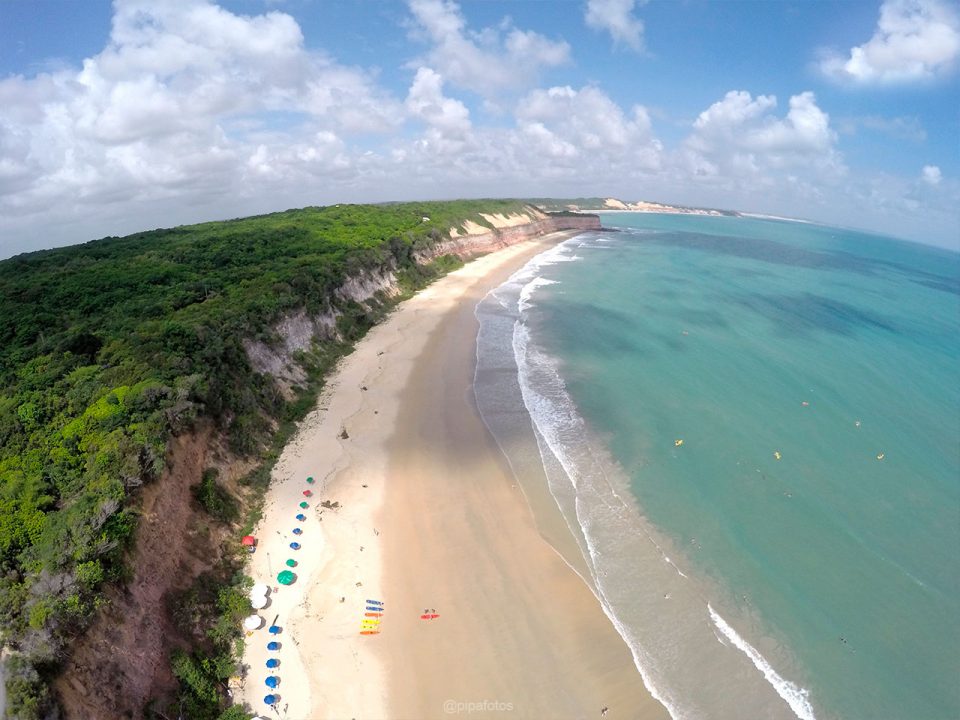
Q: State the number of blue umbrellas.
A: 8